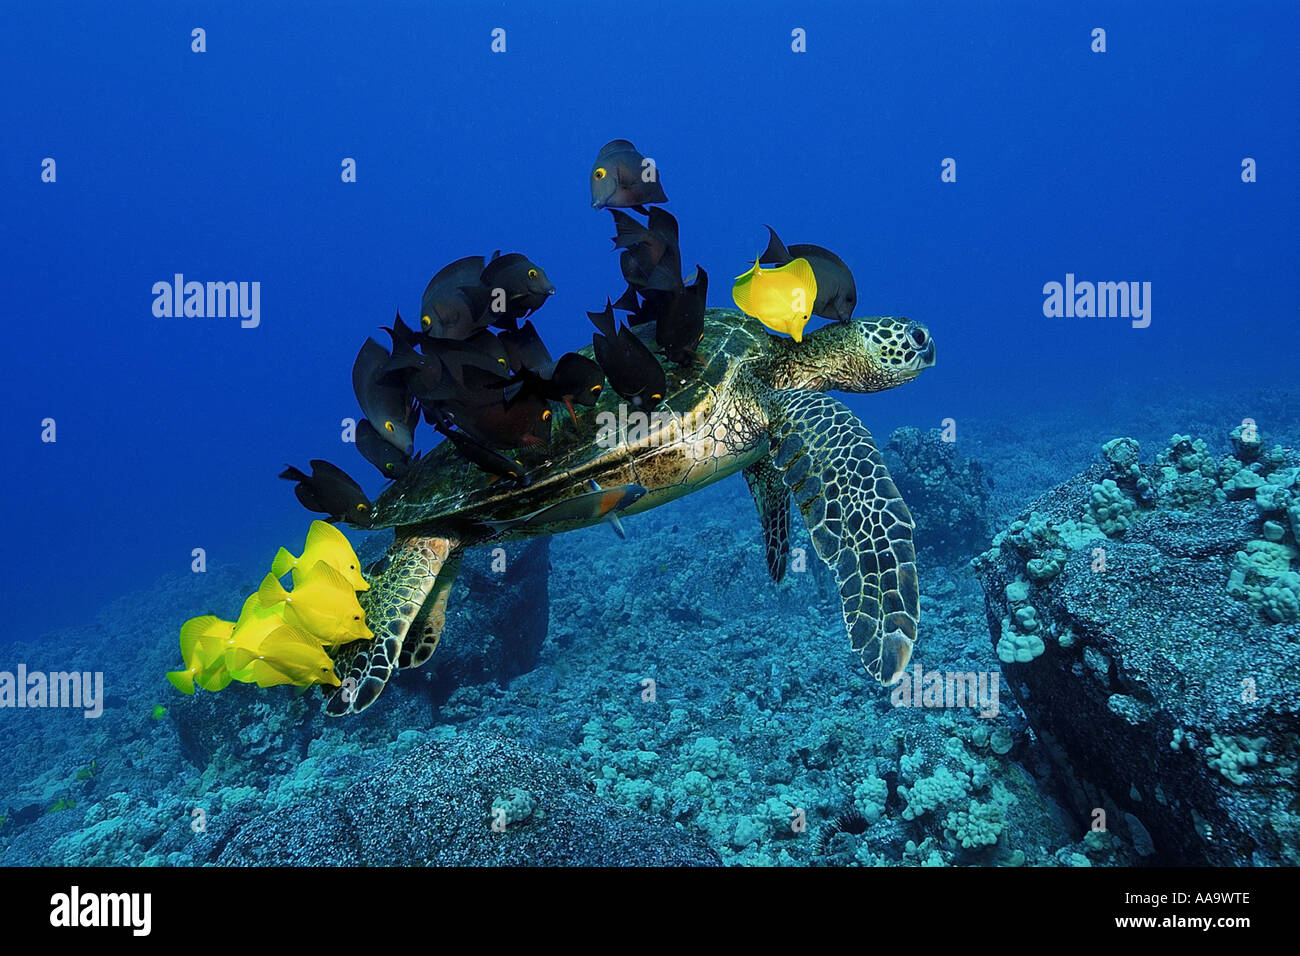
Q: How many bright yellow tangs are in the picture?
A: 6